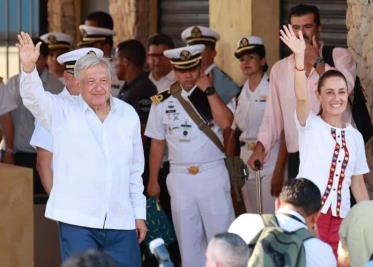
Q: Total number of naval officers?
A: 6